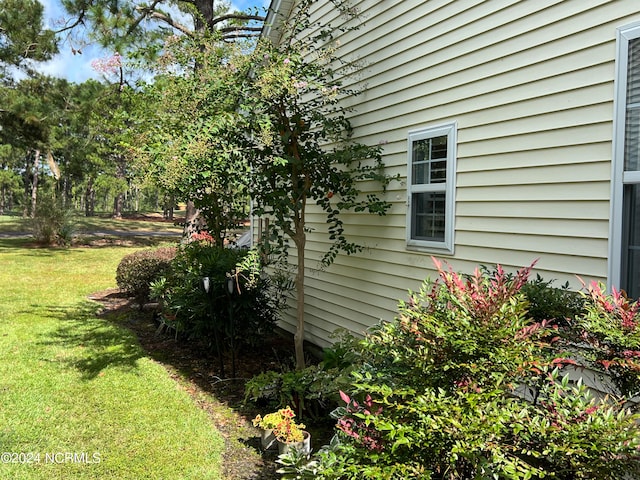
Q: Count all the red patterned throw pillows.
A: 0